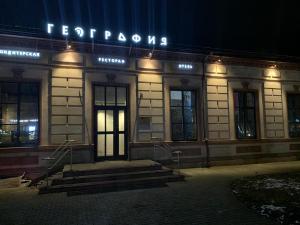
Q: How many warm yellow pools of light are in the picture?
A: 4